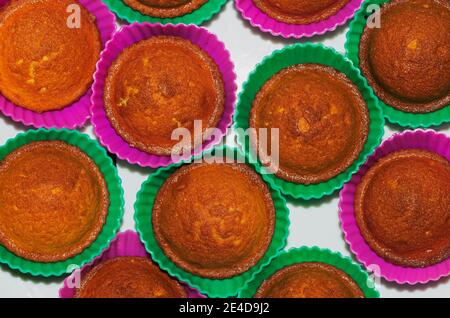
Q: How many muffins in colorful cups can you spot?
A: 11